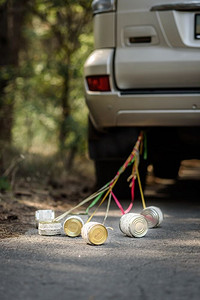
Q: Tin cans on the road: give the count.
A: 6